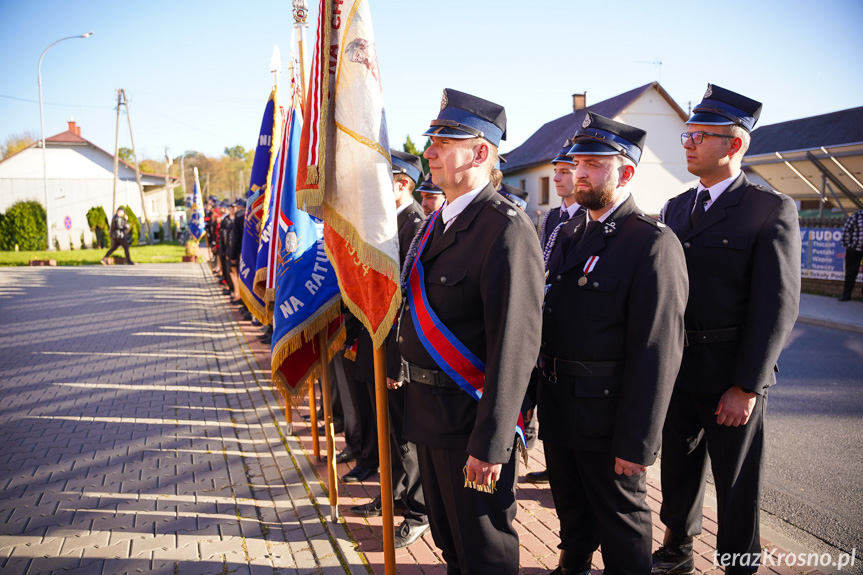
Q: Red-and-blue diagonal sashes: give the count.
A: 1